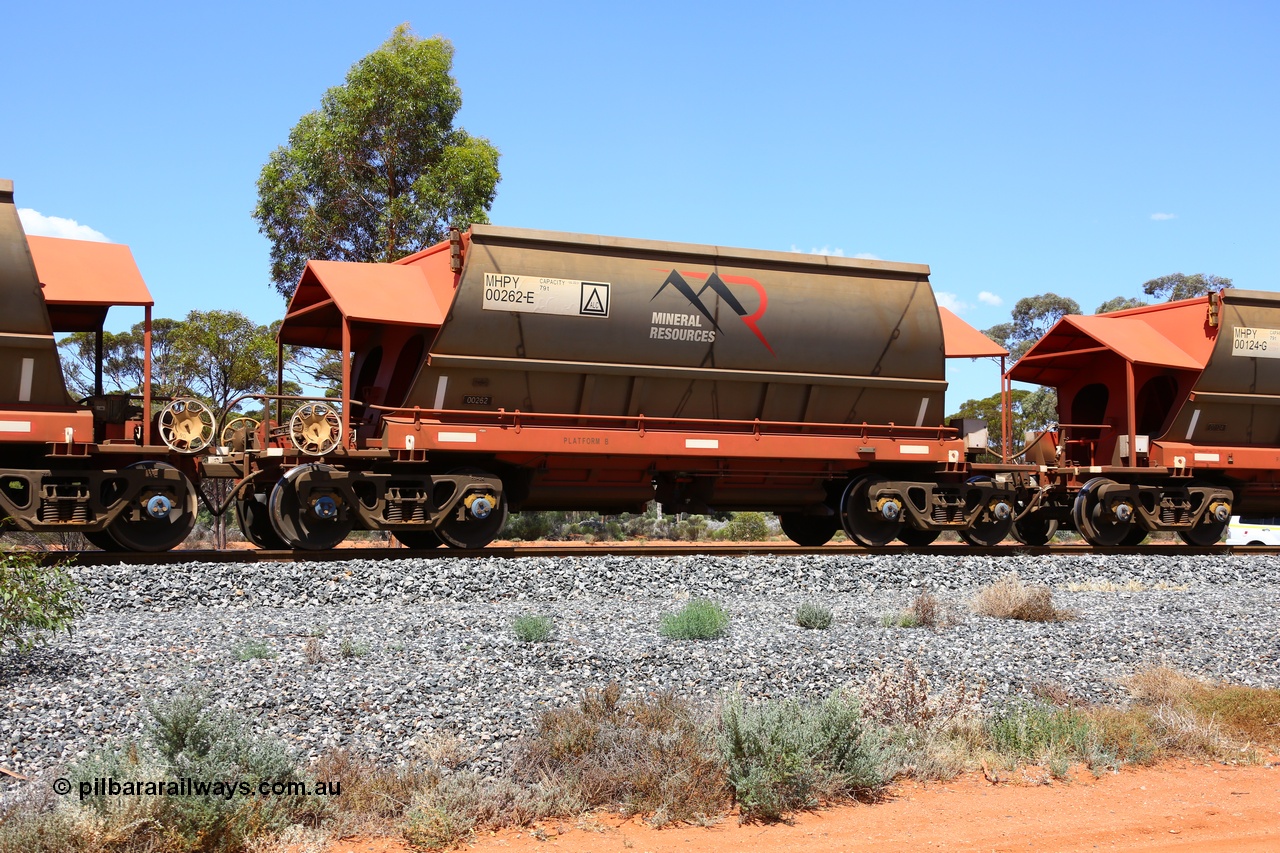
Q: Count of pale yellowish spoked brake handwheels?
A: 3